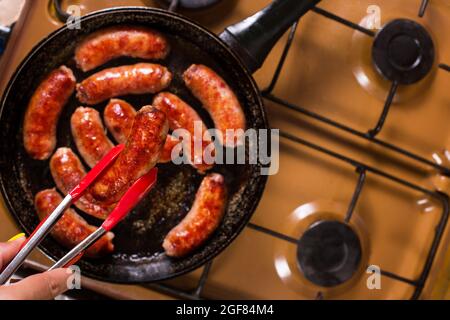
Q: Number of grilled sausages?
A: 11